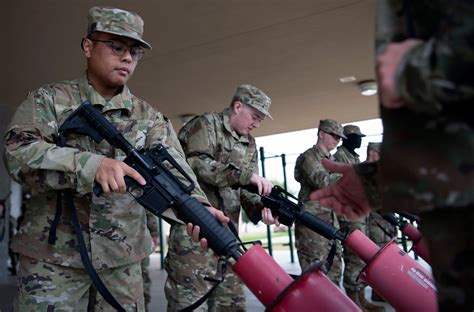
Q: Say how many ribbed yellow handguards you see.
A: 0